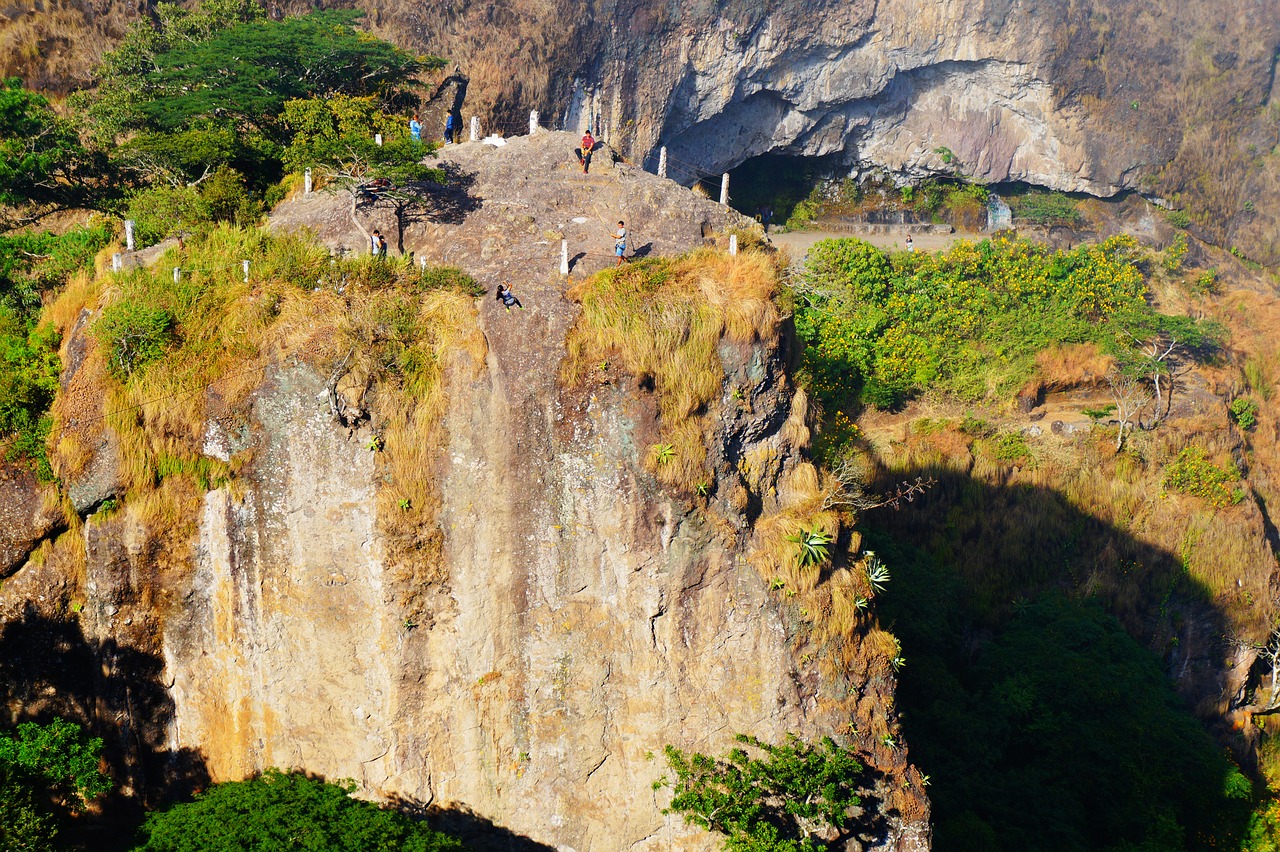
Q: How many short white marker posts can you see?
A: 13